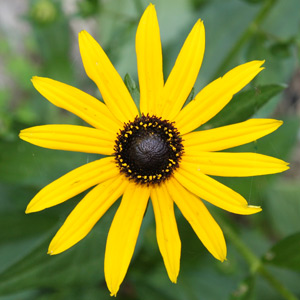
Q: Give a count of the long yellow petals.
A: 14